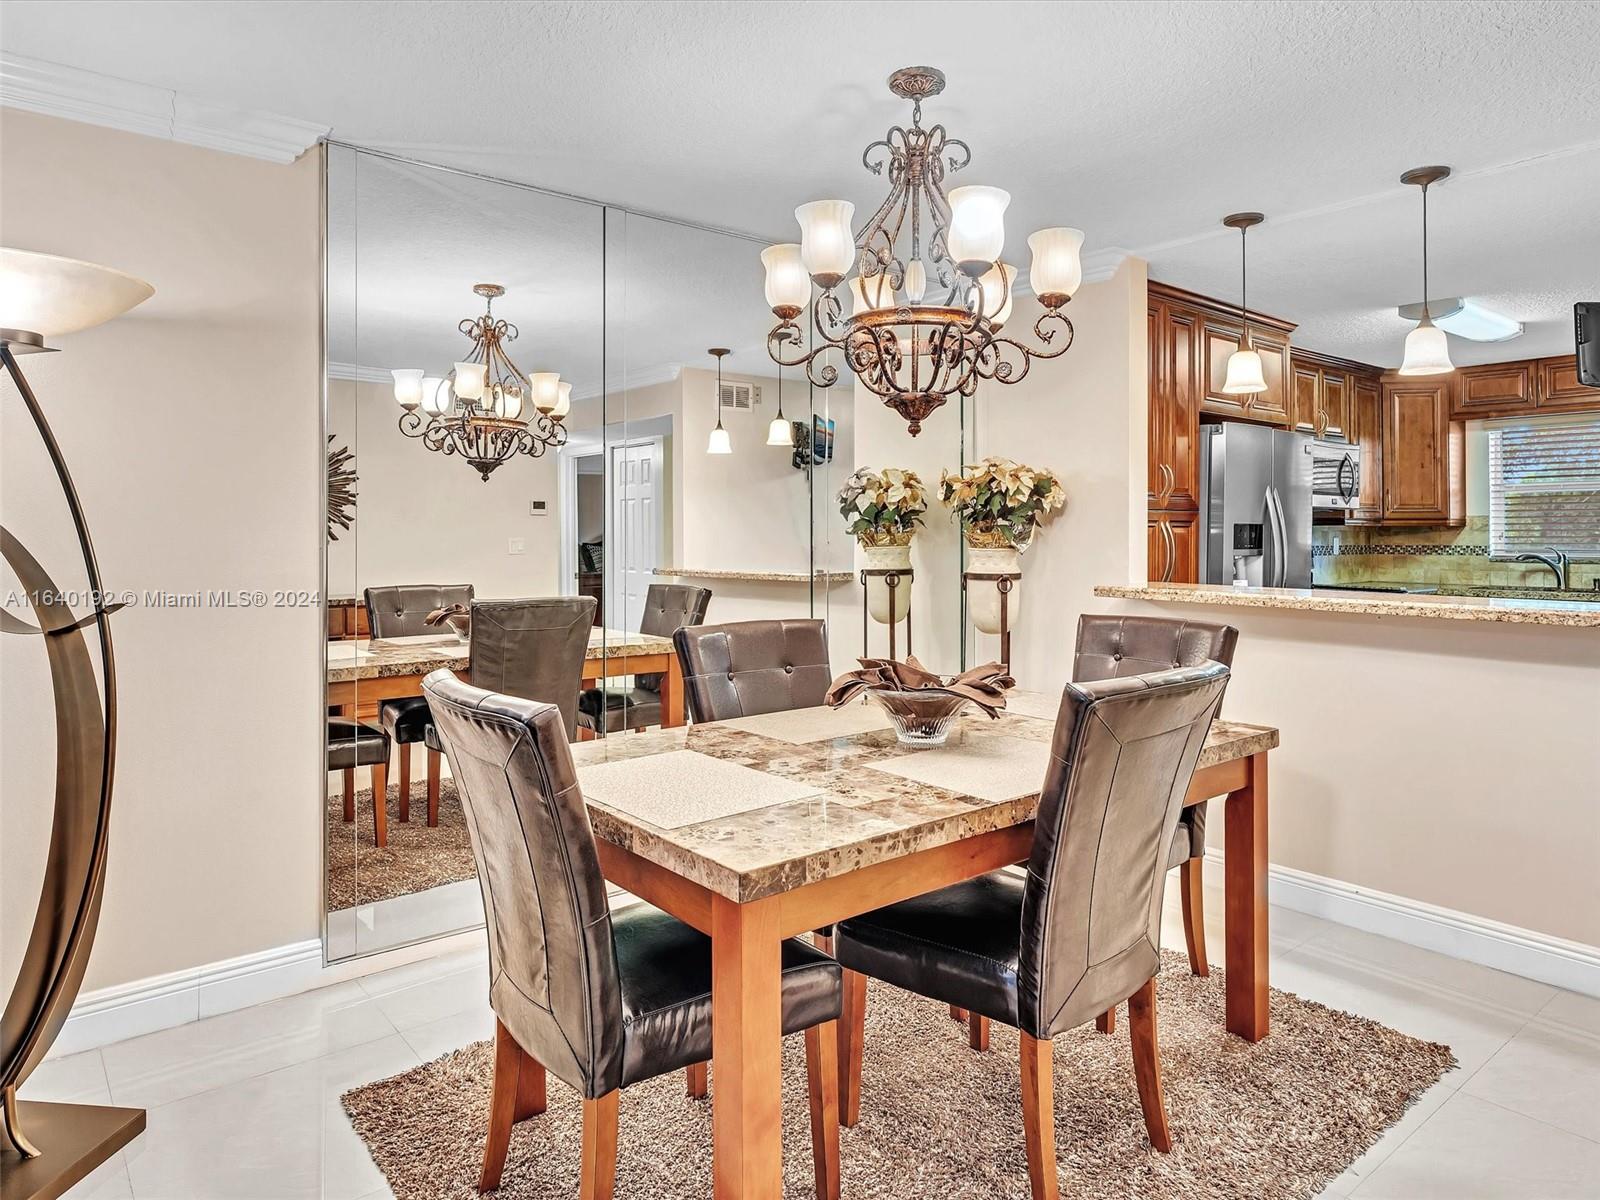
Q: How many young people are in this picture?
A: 0